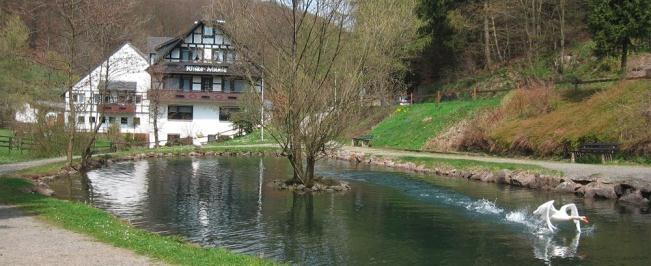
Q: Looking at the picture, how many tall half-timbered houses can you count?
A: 1